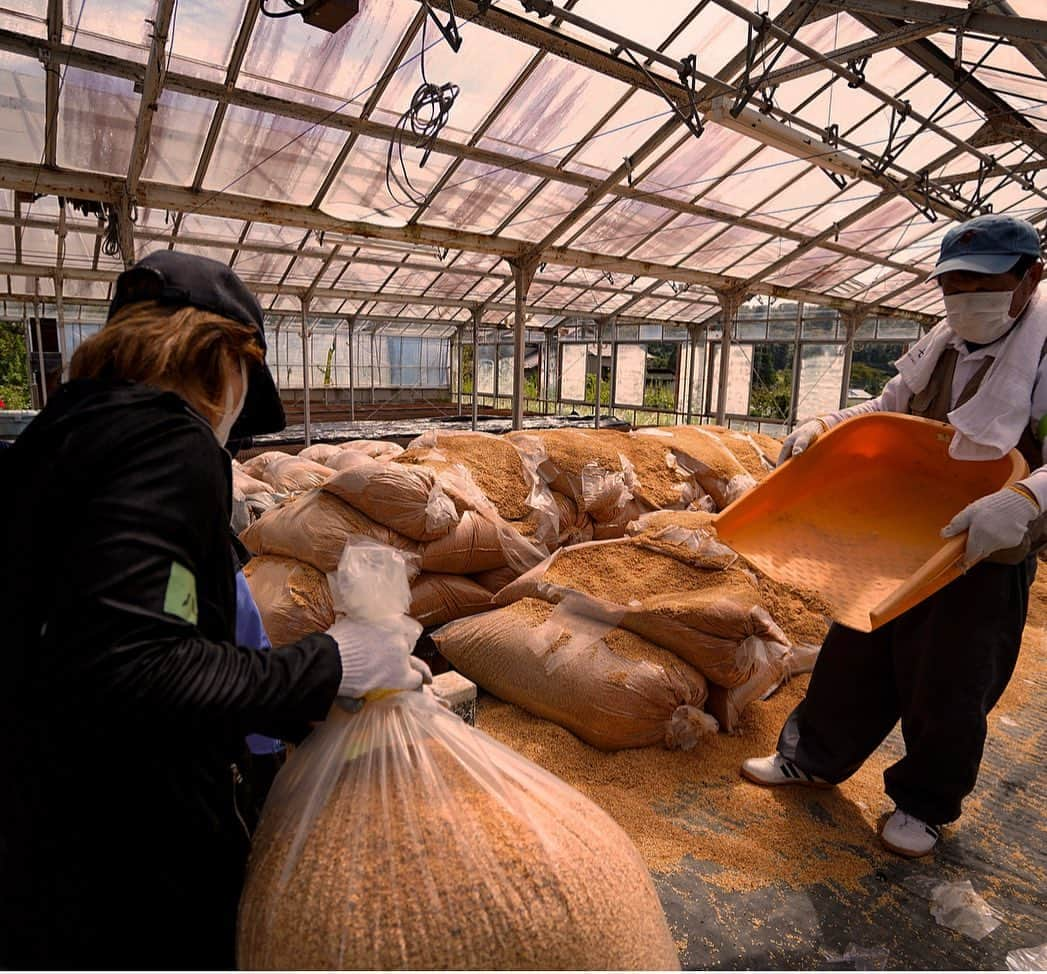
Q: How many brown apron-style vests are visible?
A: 1